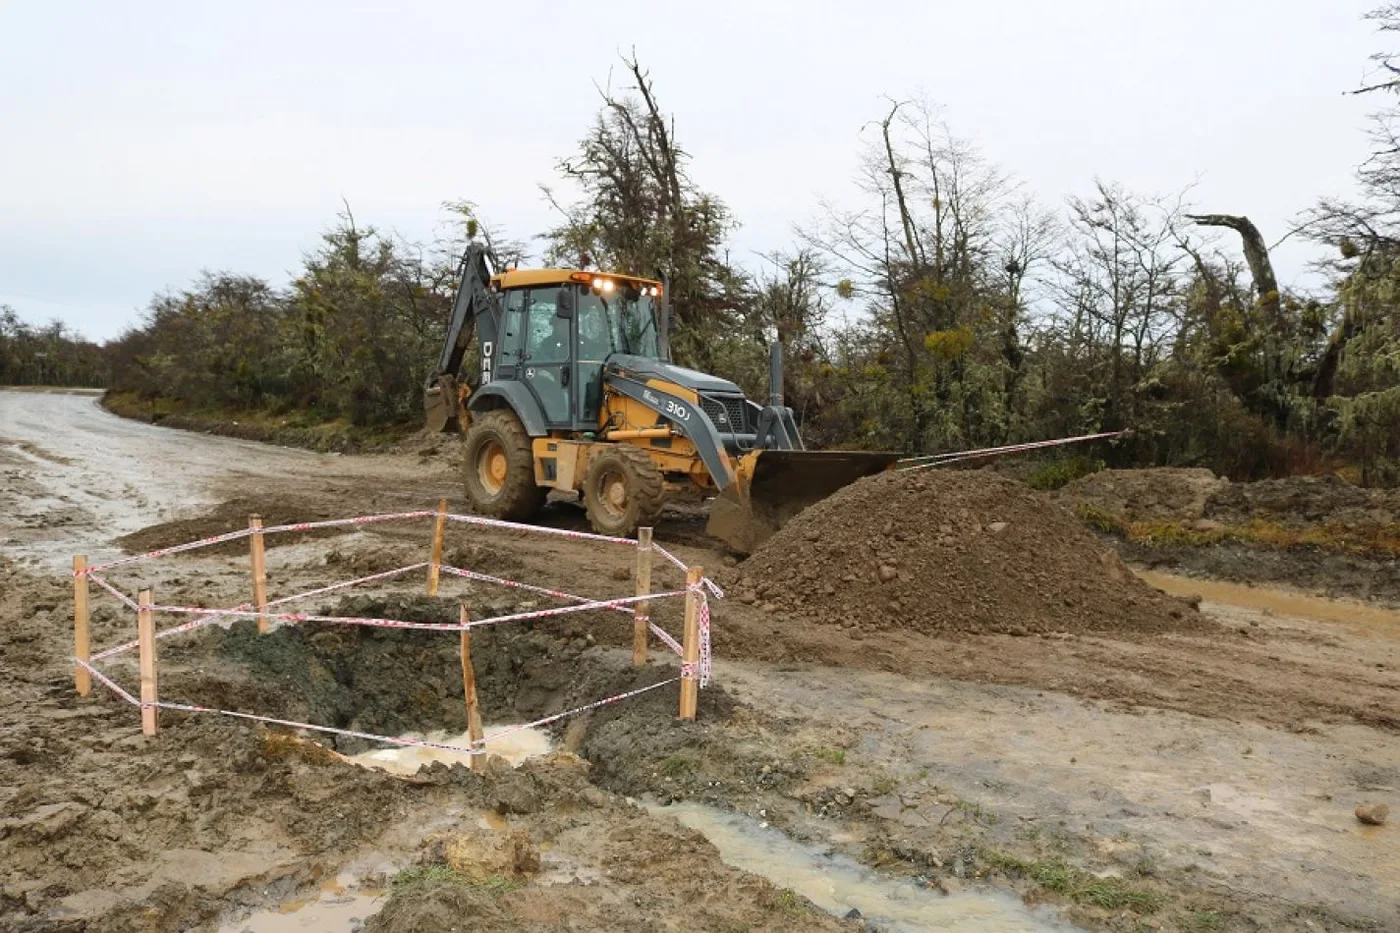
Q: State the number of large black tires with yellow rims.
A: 2